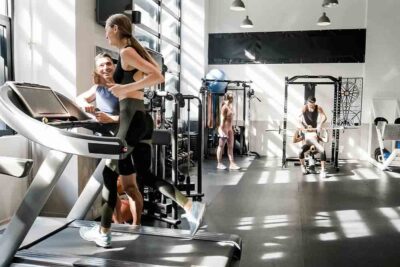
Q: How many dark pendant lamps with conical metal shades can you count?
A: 4